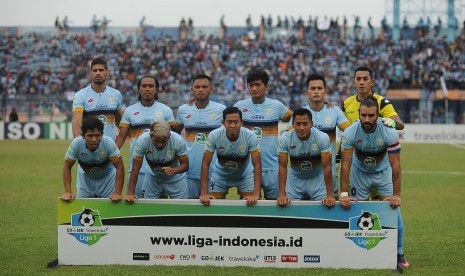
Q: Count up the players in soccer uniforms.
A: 11